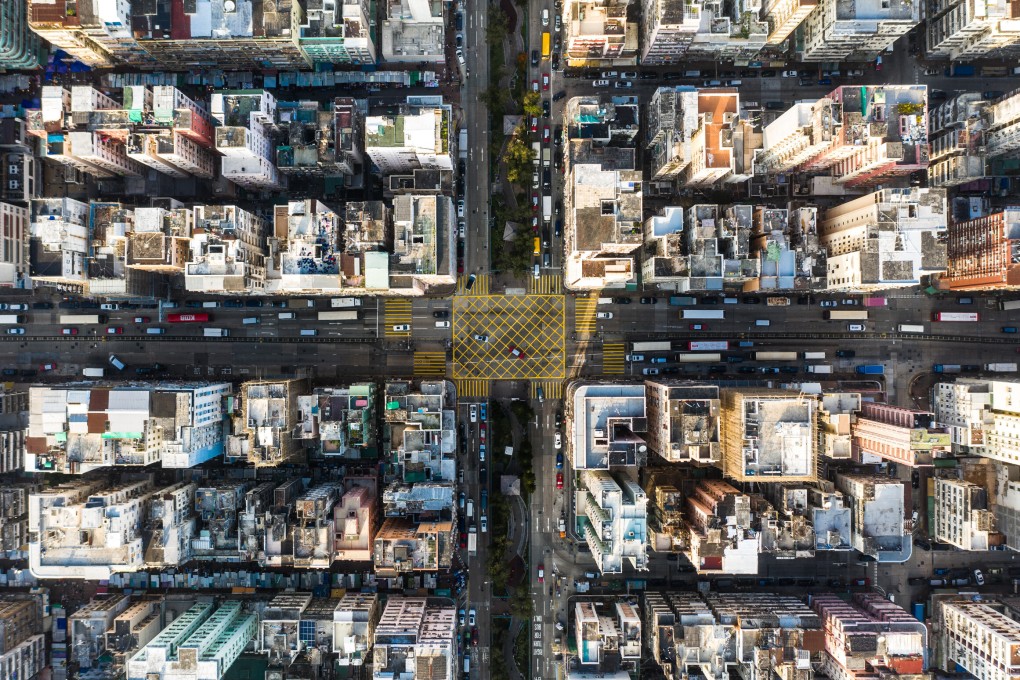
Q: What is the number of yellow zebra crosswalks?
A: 8